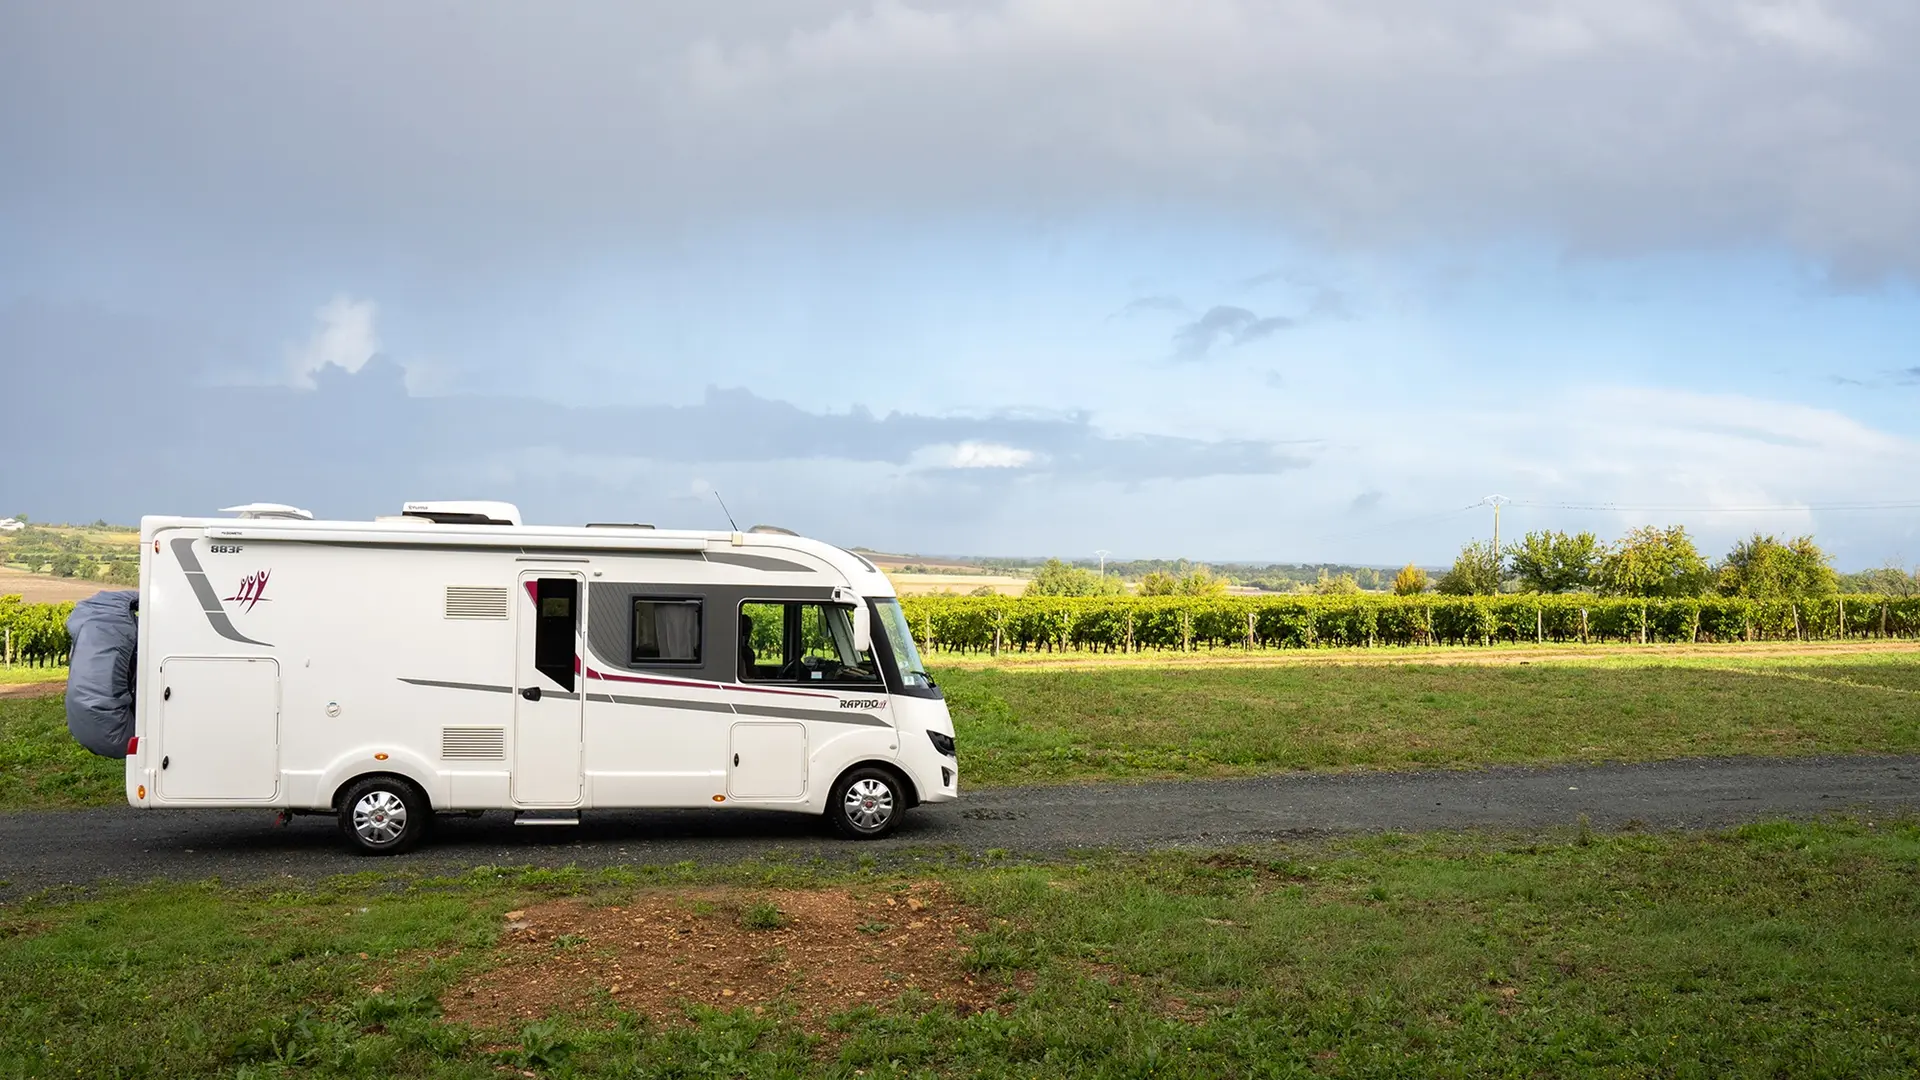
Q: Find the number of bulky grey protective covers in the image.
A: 1